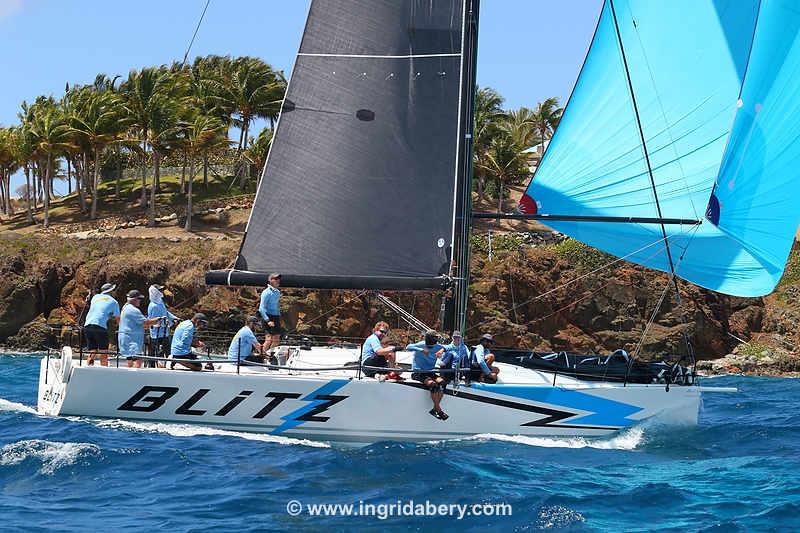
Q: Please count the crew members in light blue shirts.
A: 10